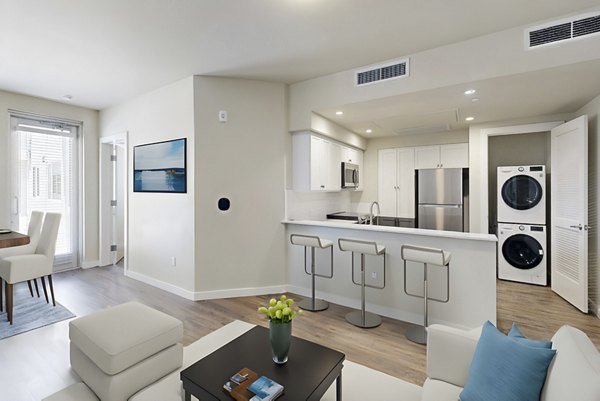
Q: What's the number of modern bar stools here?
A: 3